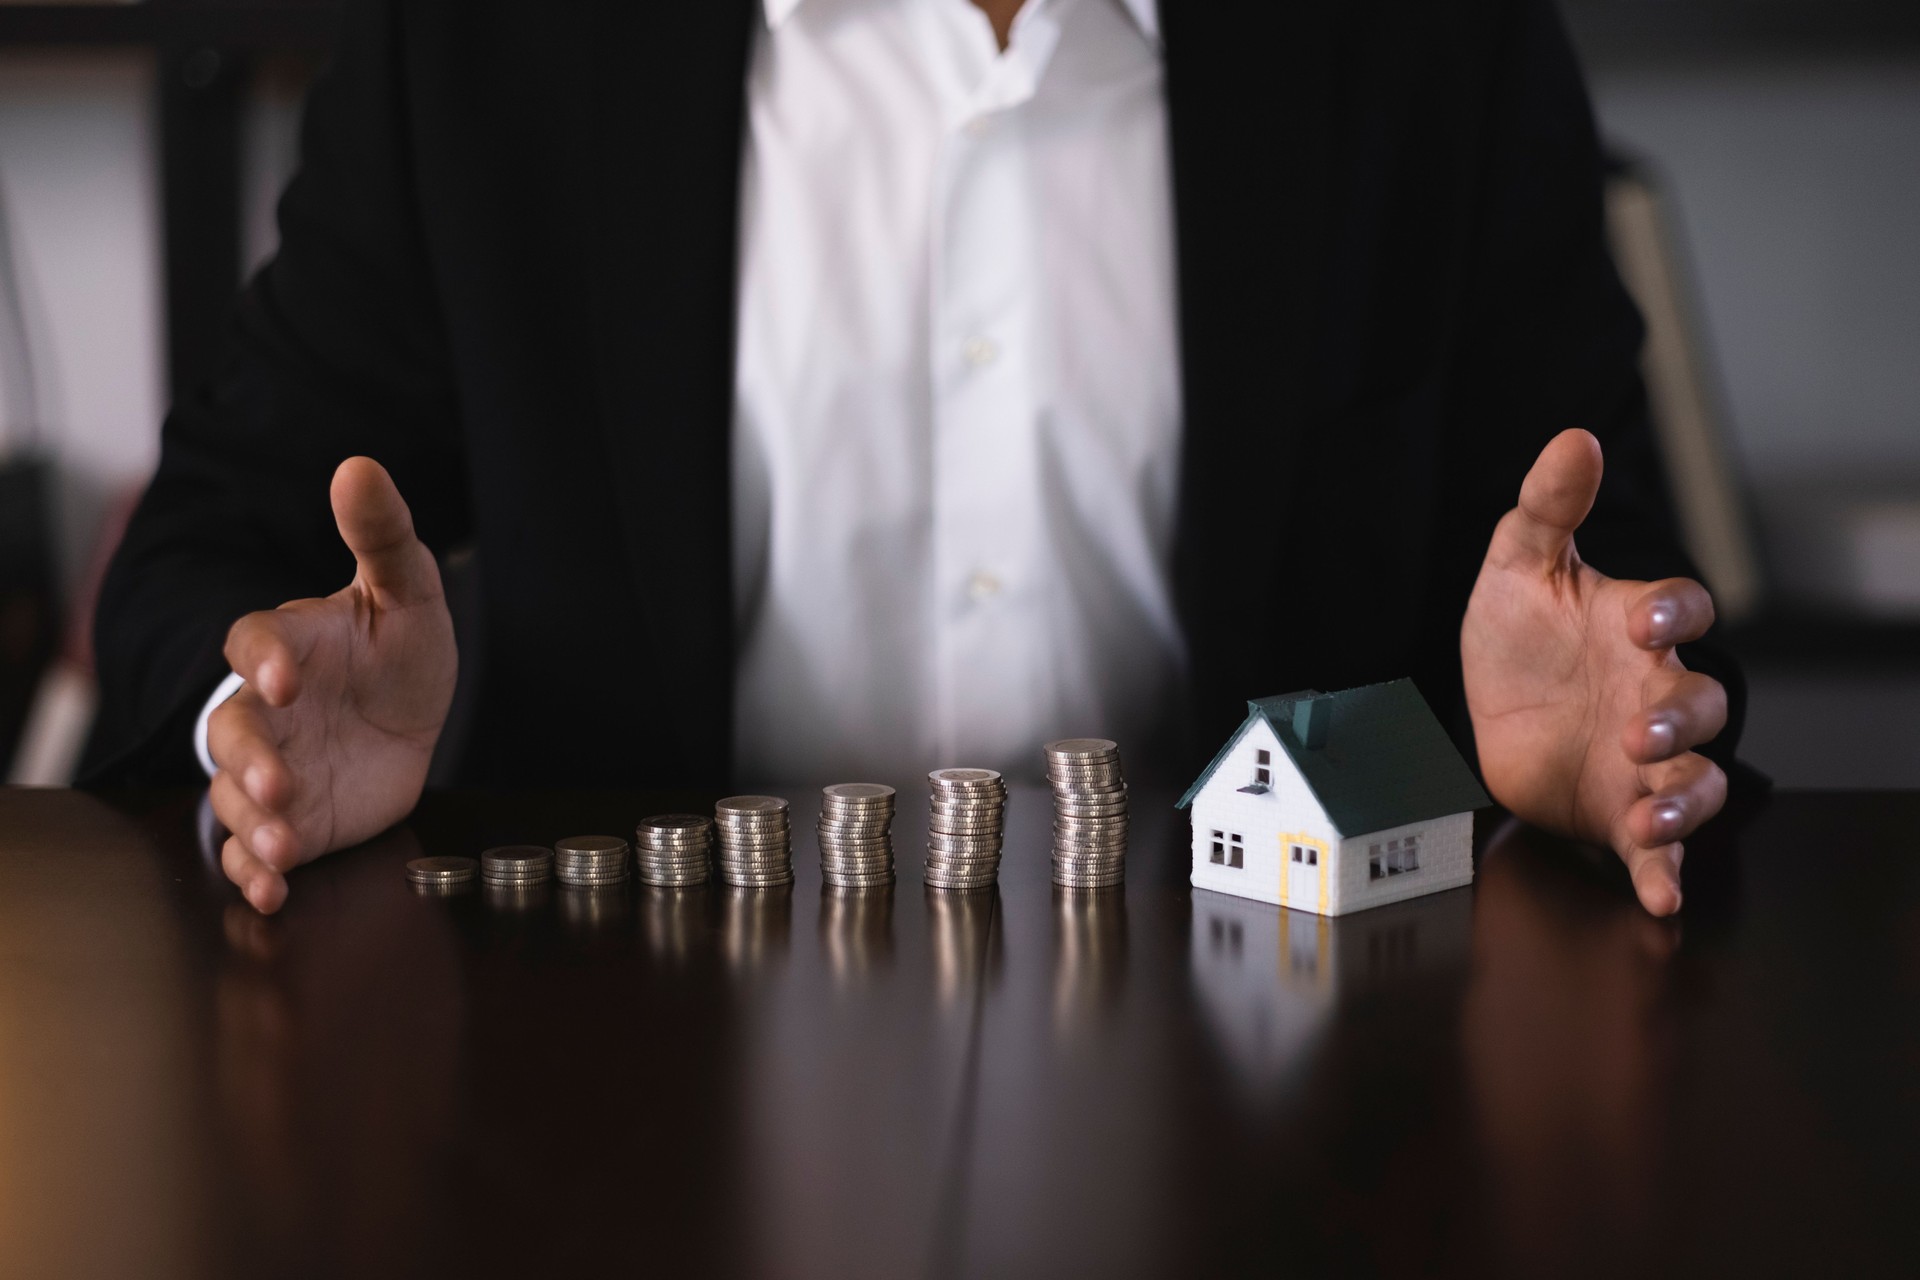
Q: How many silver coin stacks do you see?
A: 8